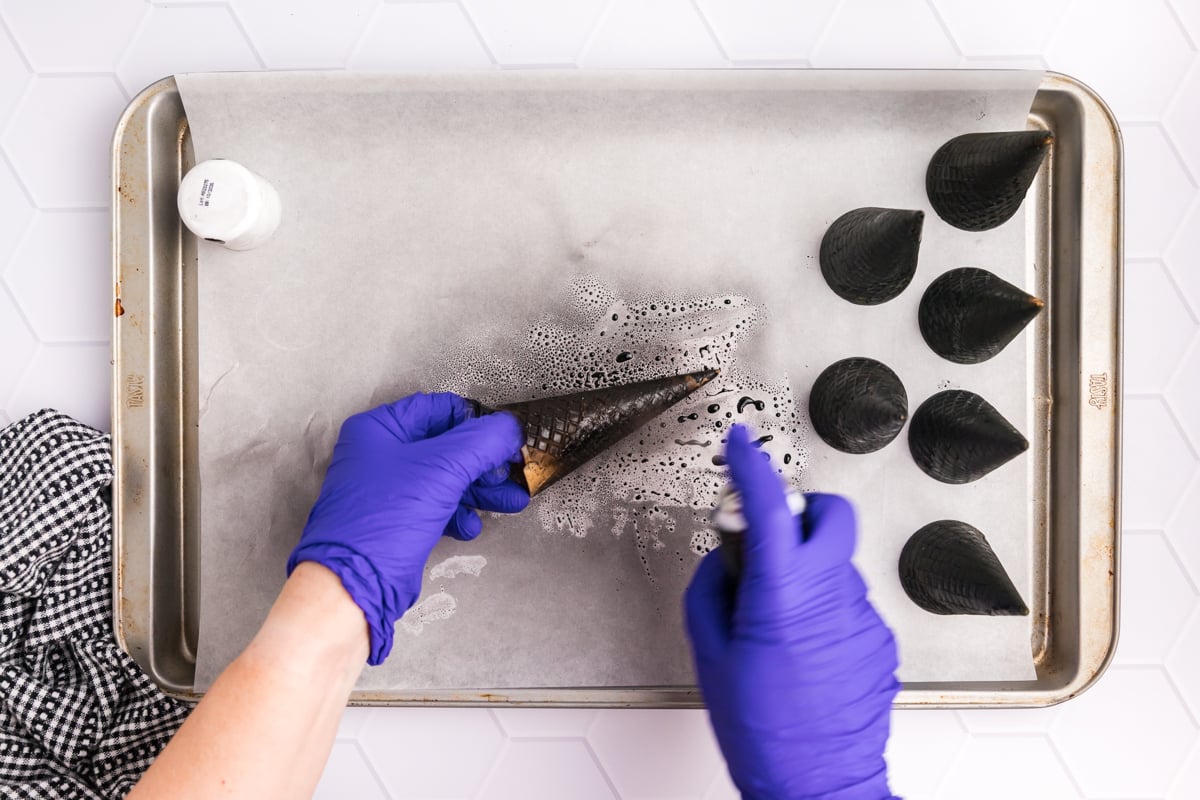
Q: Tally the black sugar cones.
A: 7